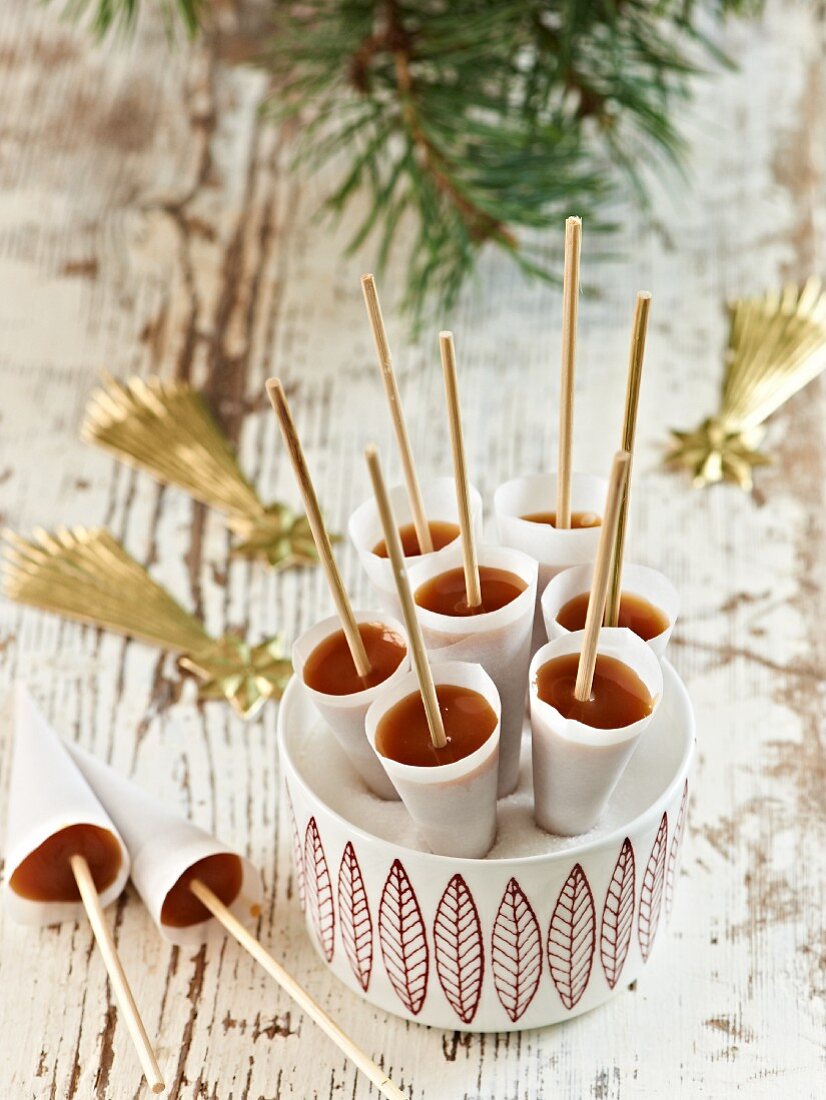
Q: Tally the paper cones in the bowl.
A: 7